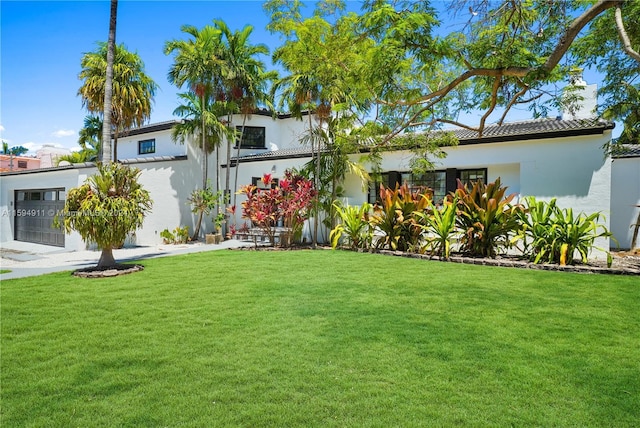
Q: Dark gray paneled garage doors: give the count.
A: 1